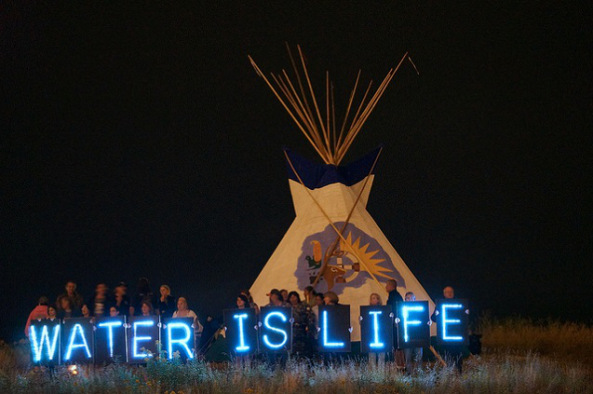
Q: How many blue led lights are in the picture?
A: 11